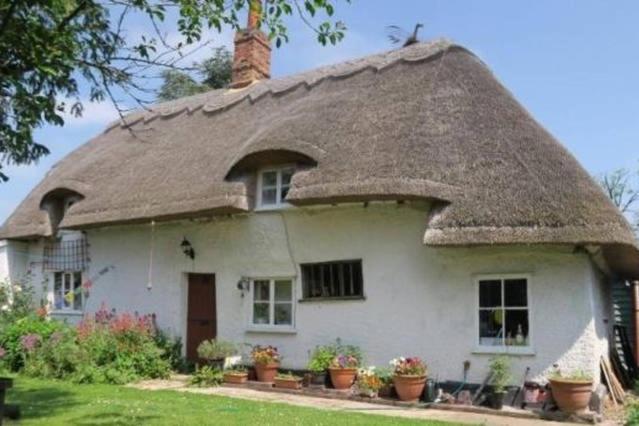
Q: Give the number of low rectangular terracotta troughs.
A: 2